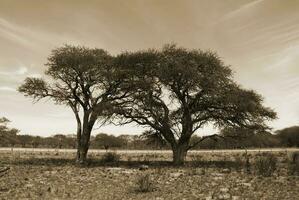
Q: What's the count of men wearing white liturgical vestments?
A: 0